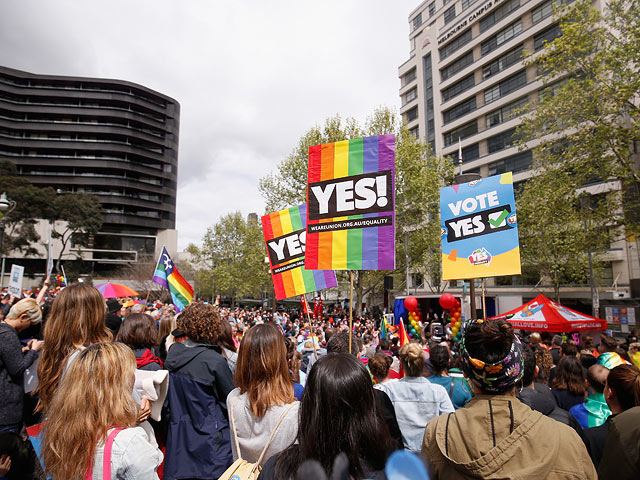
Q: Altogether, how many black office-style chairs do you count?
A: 0